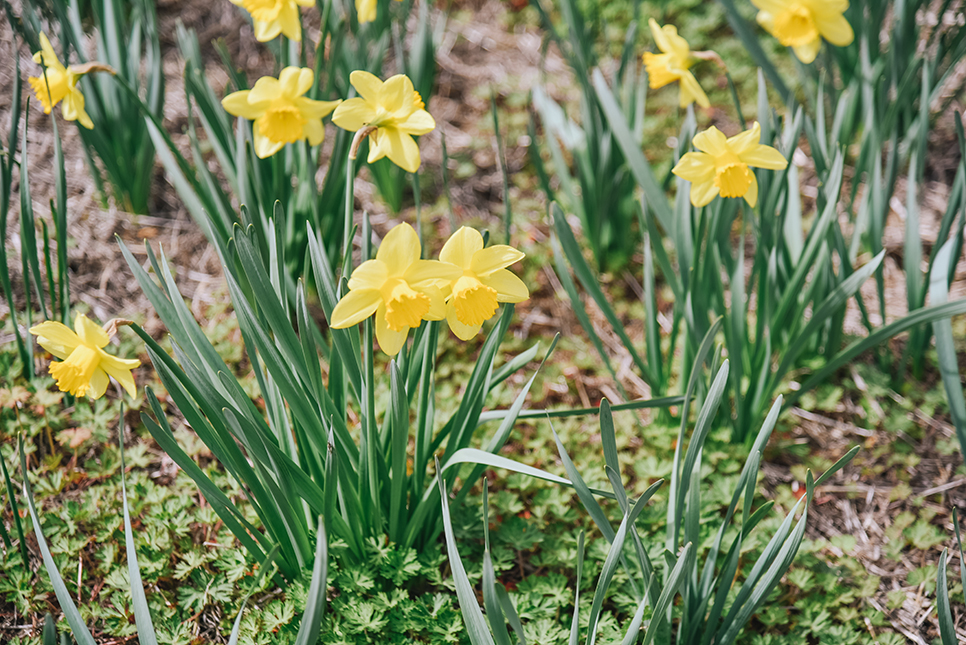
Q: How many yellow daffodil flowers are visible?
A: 11